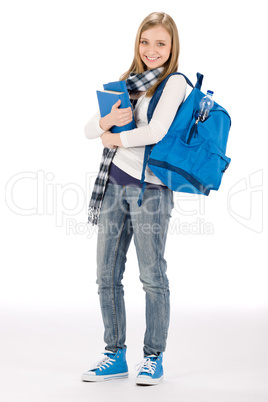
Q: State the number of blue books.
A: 2